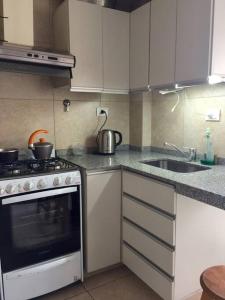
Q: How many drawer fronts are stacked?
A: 4